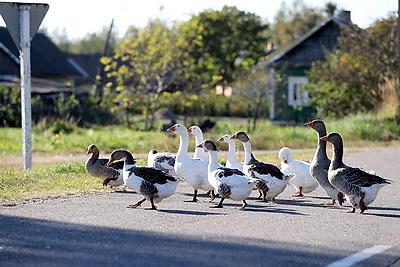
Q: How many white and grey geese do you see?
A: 11